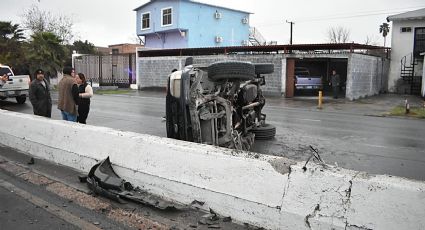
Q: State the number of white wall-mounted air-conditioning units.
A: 4